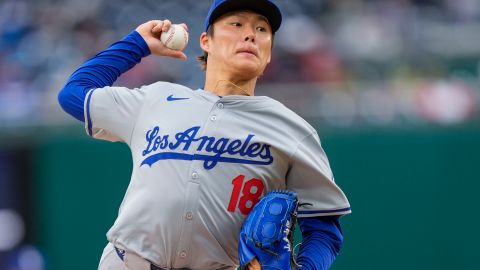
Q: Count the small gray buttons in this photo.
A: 5